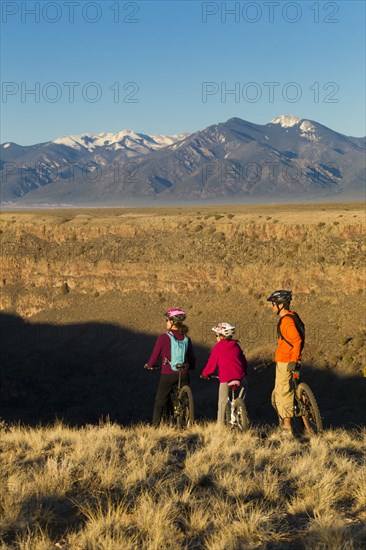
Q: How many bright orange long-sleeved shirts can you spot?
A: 1